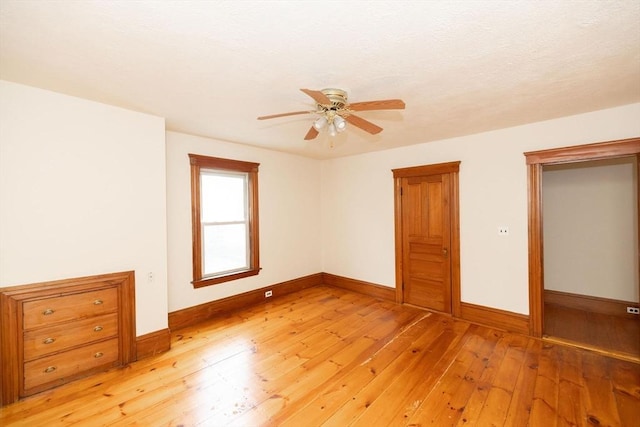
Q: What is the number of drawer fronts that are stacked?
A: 3